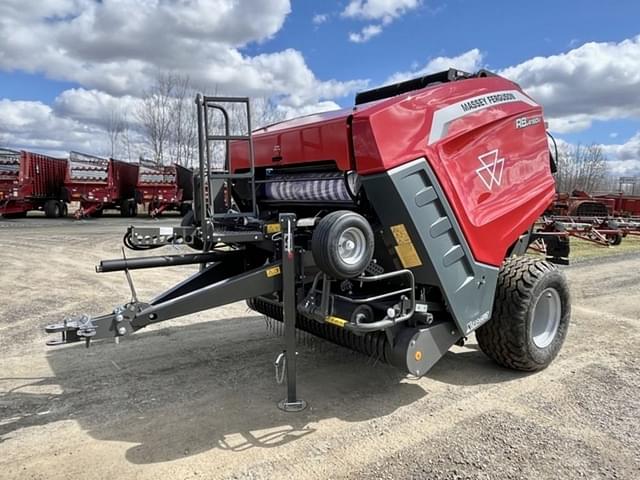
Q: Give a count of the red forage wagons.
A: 3